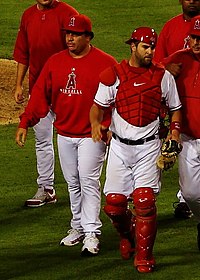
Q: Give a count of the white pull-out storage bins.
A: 0